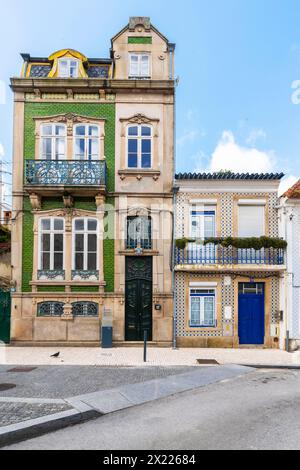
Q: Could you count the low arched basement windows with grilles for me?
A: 2